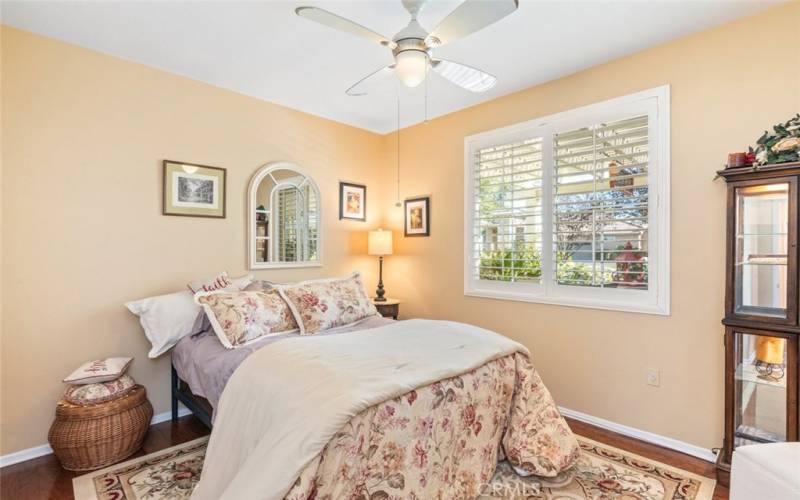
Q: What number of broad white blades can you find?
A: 4